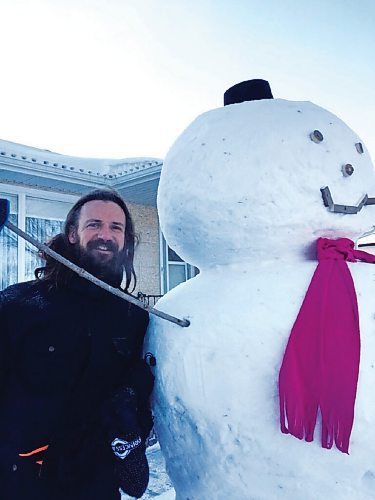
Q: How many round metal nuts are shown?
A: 3